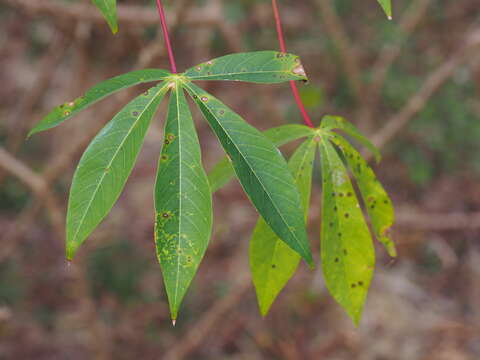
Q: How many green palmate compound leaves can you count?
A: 2